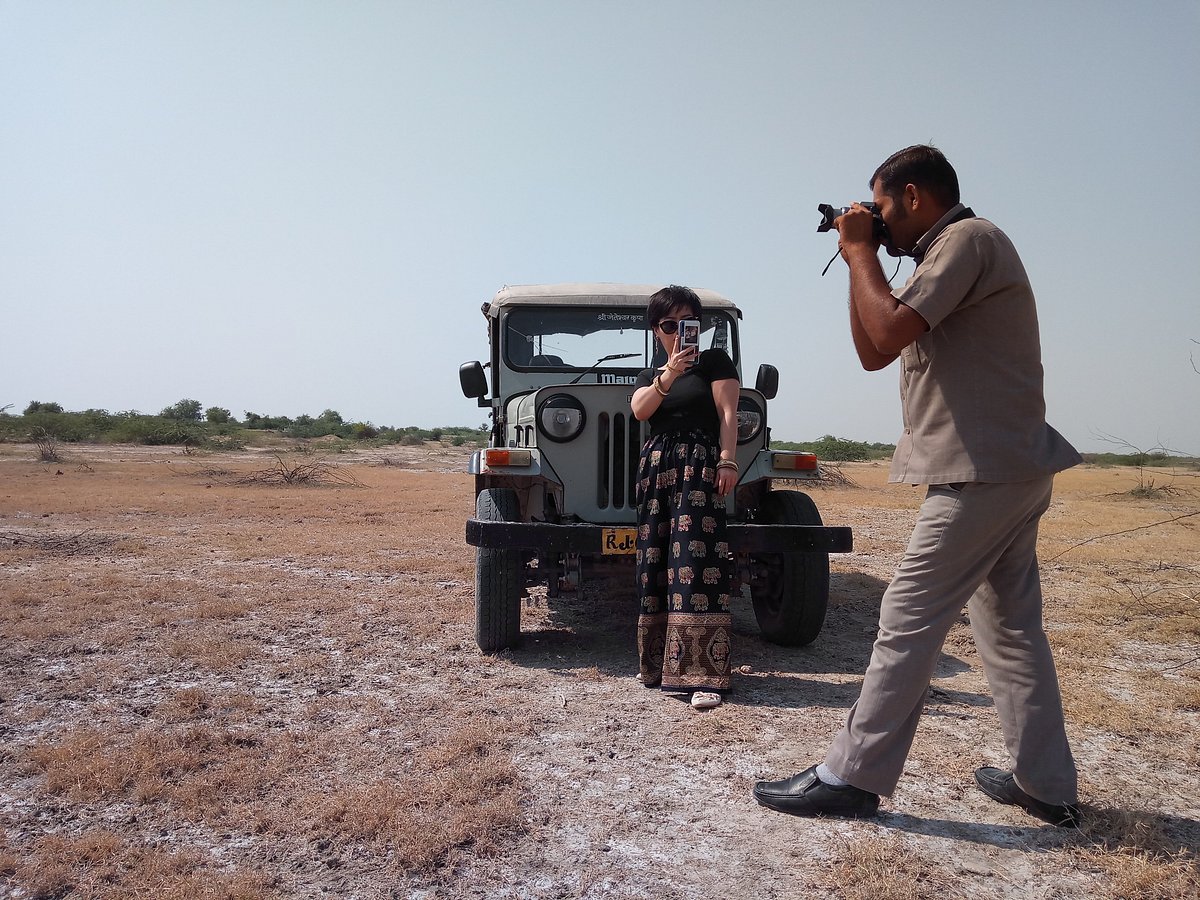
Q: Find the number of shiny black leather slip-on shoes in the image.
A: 2